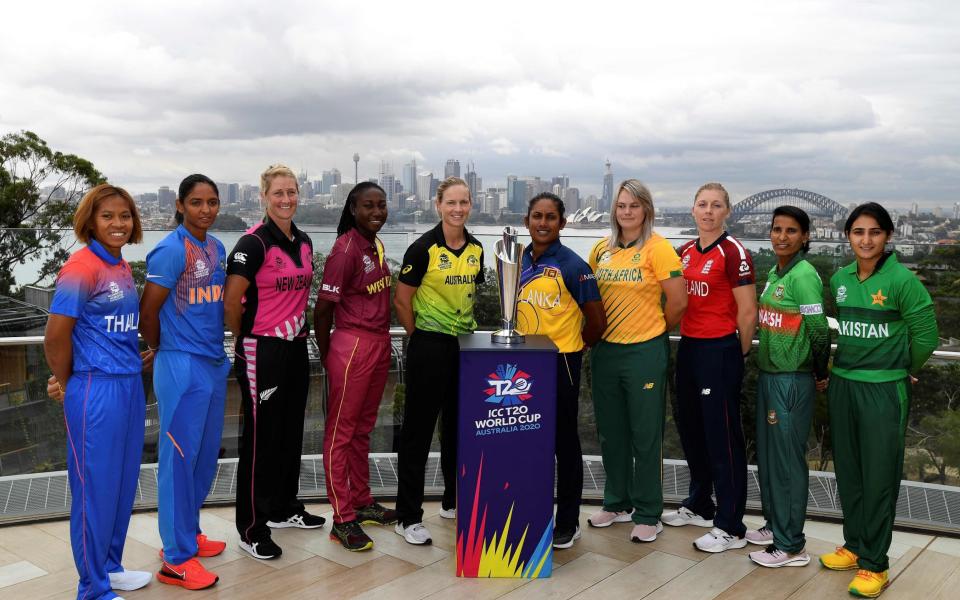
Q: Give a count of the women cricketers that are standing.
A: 10